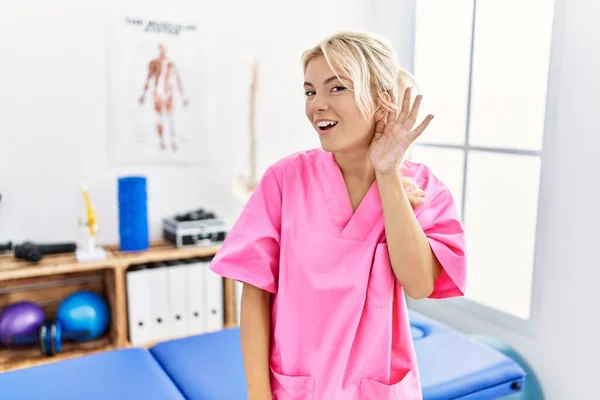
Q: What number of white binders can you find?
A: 5